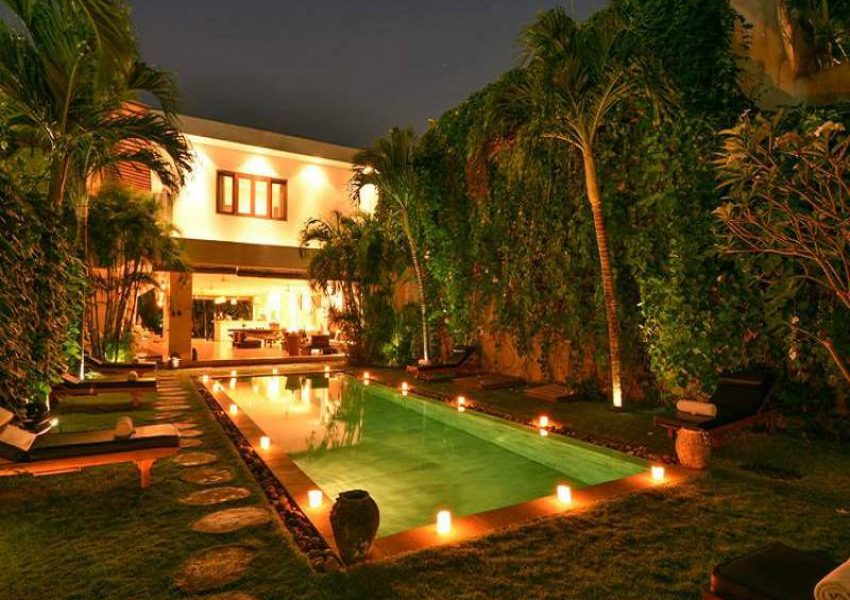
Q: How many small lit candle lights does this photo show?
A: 15